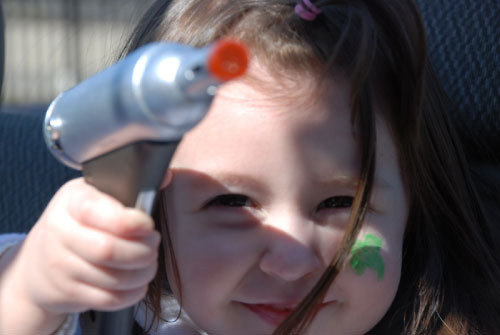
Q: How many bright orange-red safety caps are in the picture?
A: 1